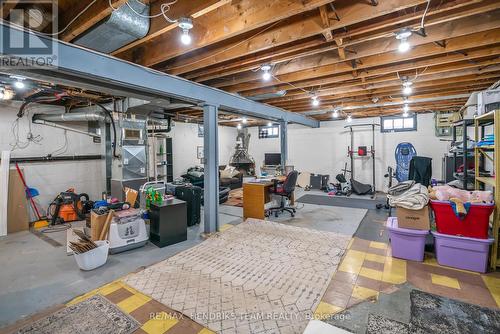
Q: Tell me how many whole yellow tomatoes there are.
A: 0